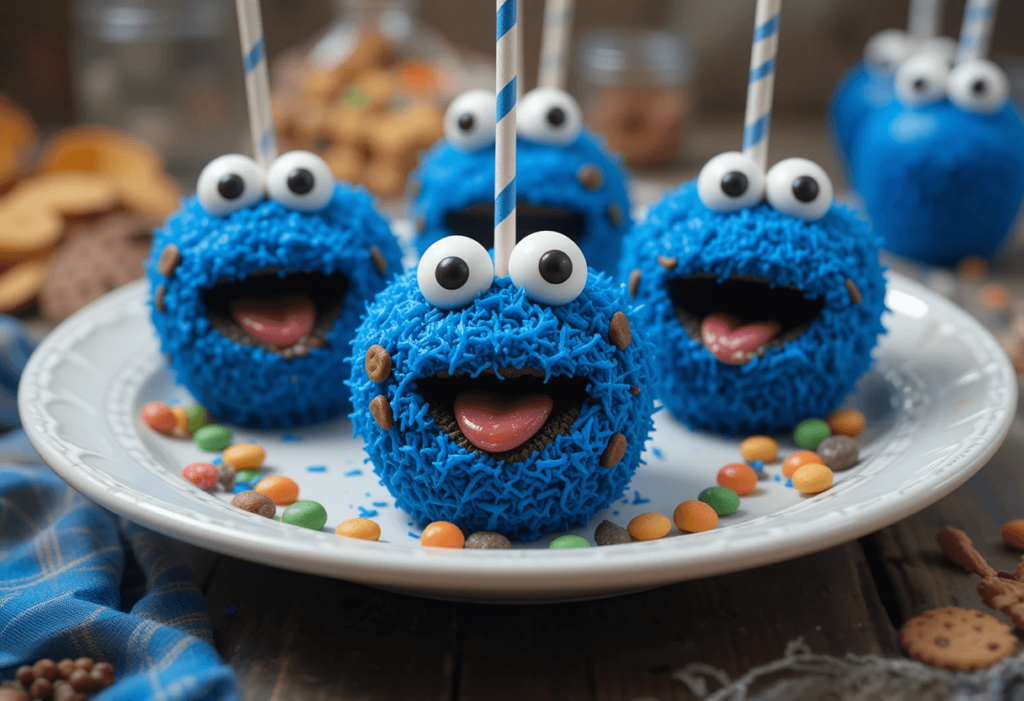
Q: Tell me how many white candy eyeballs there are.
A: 12